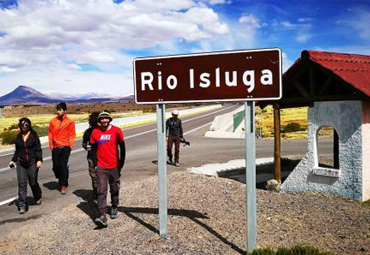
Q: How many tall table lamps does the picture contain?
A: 0